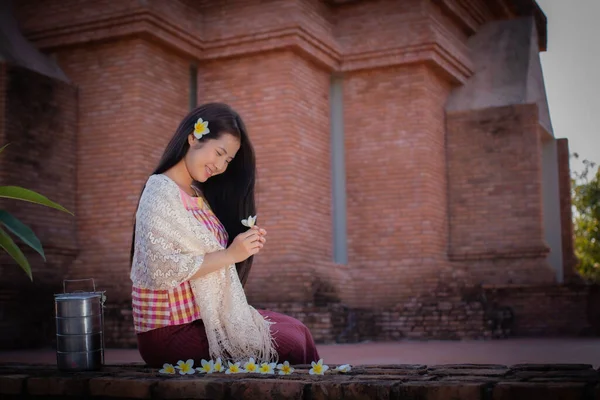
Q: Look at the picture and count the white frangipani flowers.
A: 12